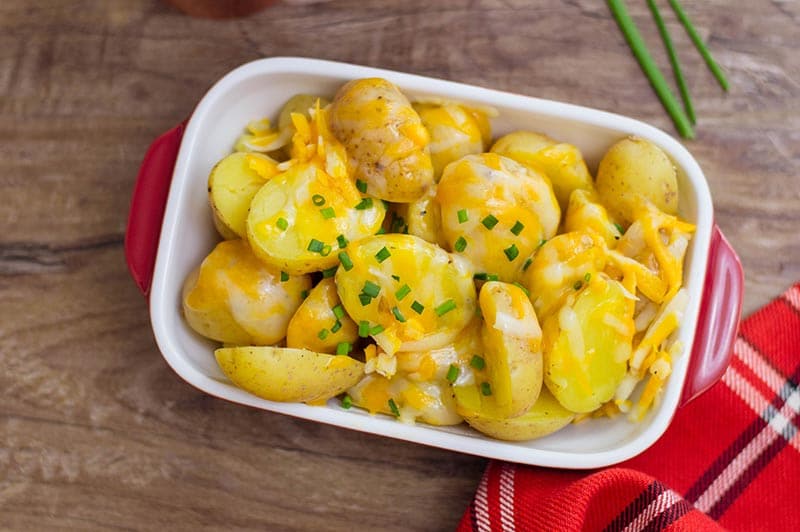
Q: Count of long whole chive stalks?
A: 3